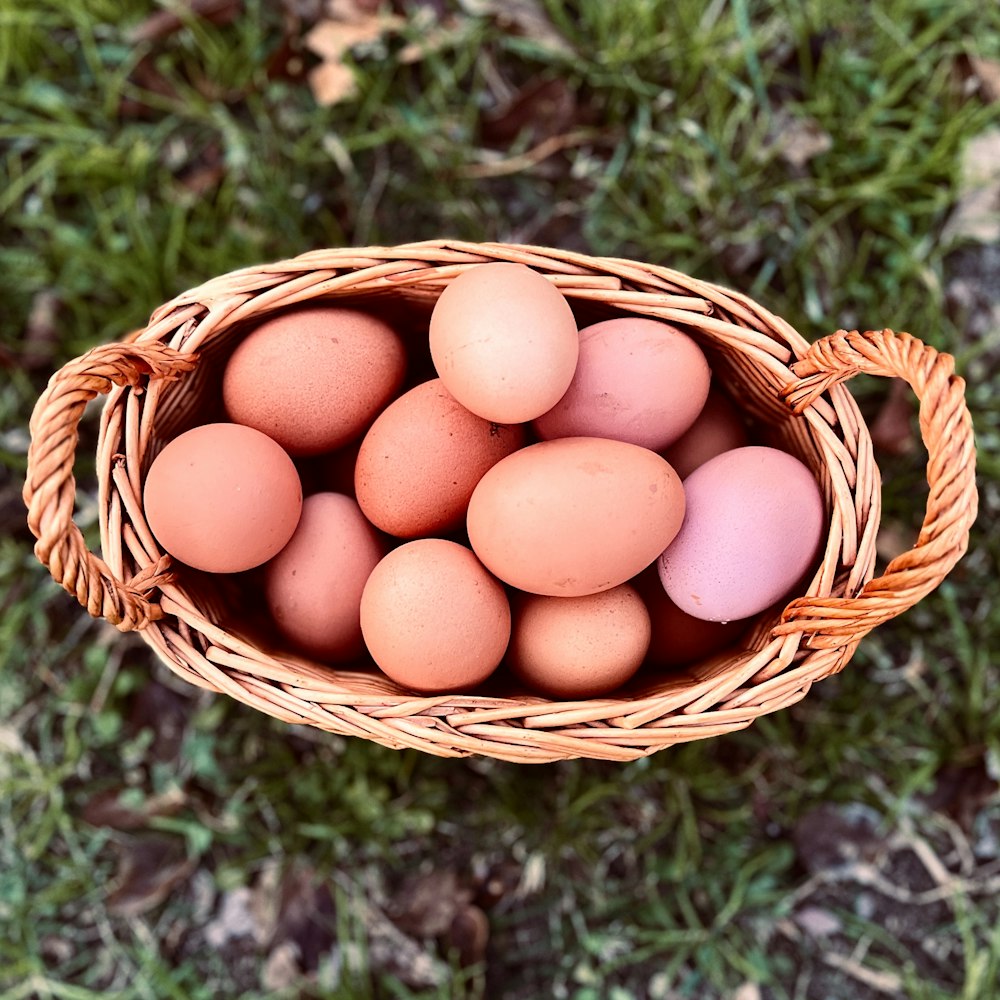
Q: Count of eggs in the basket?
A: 12